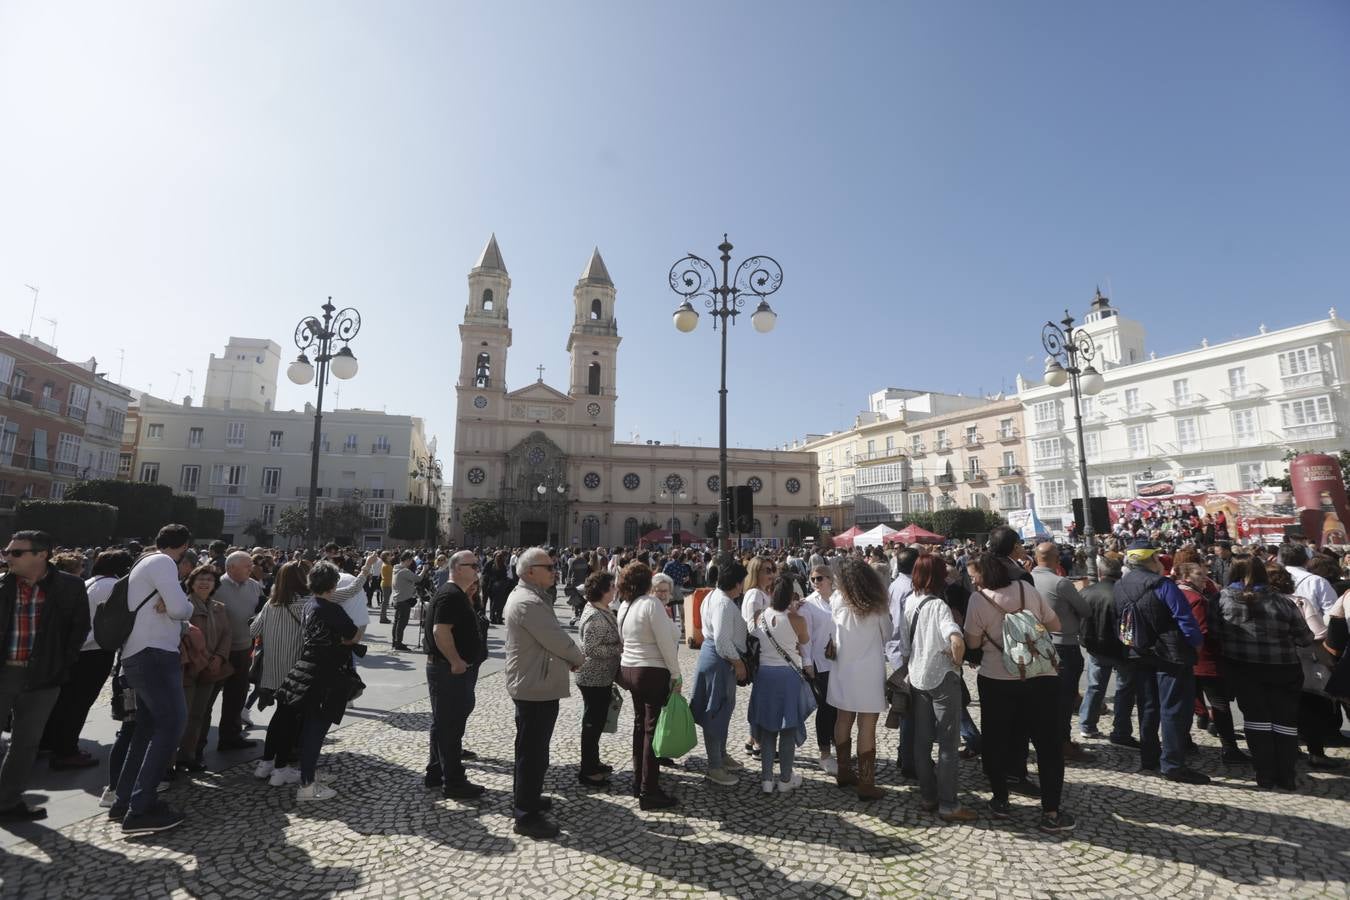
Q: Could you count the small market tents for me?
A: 4